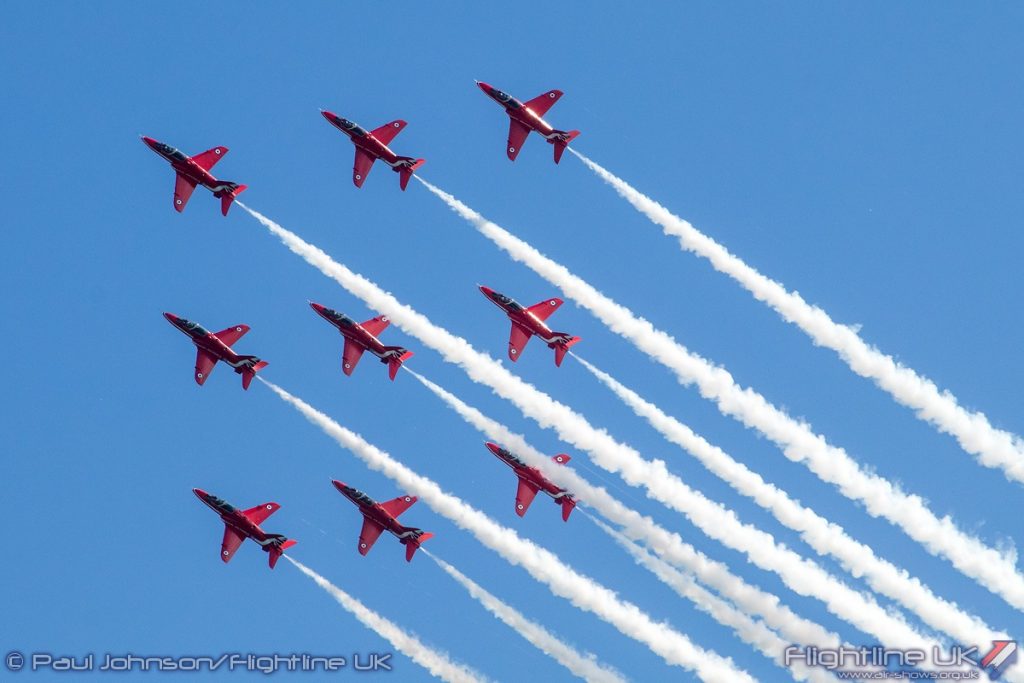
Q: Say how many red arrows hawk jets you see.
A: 9